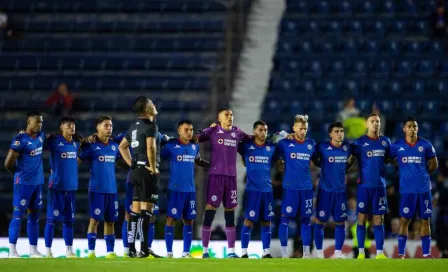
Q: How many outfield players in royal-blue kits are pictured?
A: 10